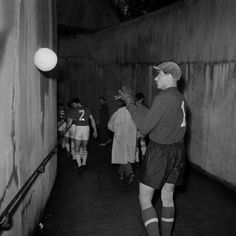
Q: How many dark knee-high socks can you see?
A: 2